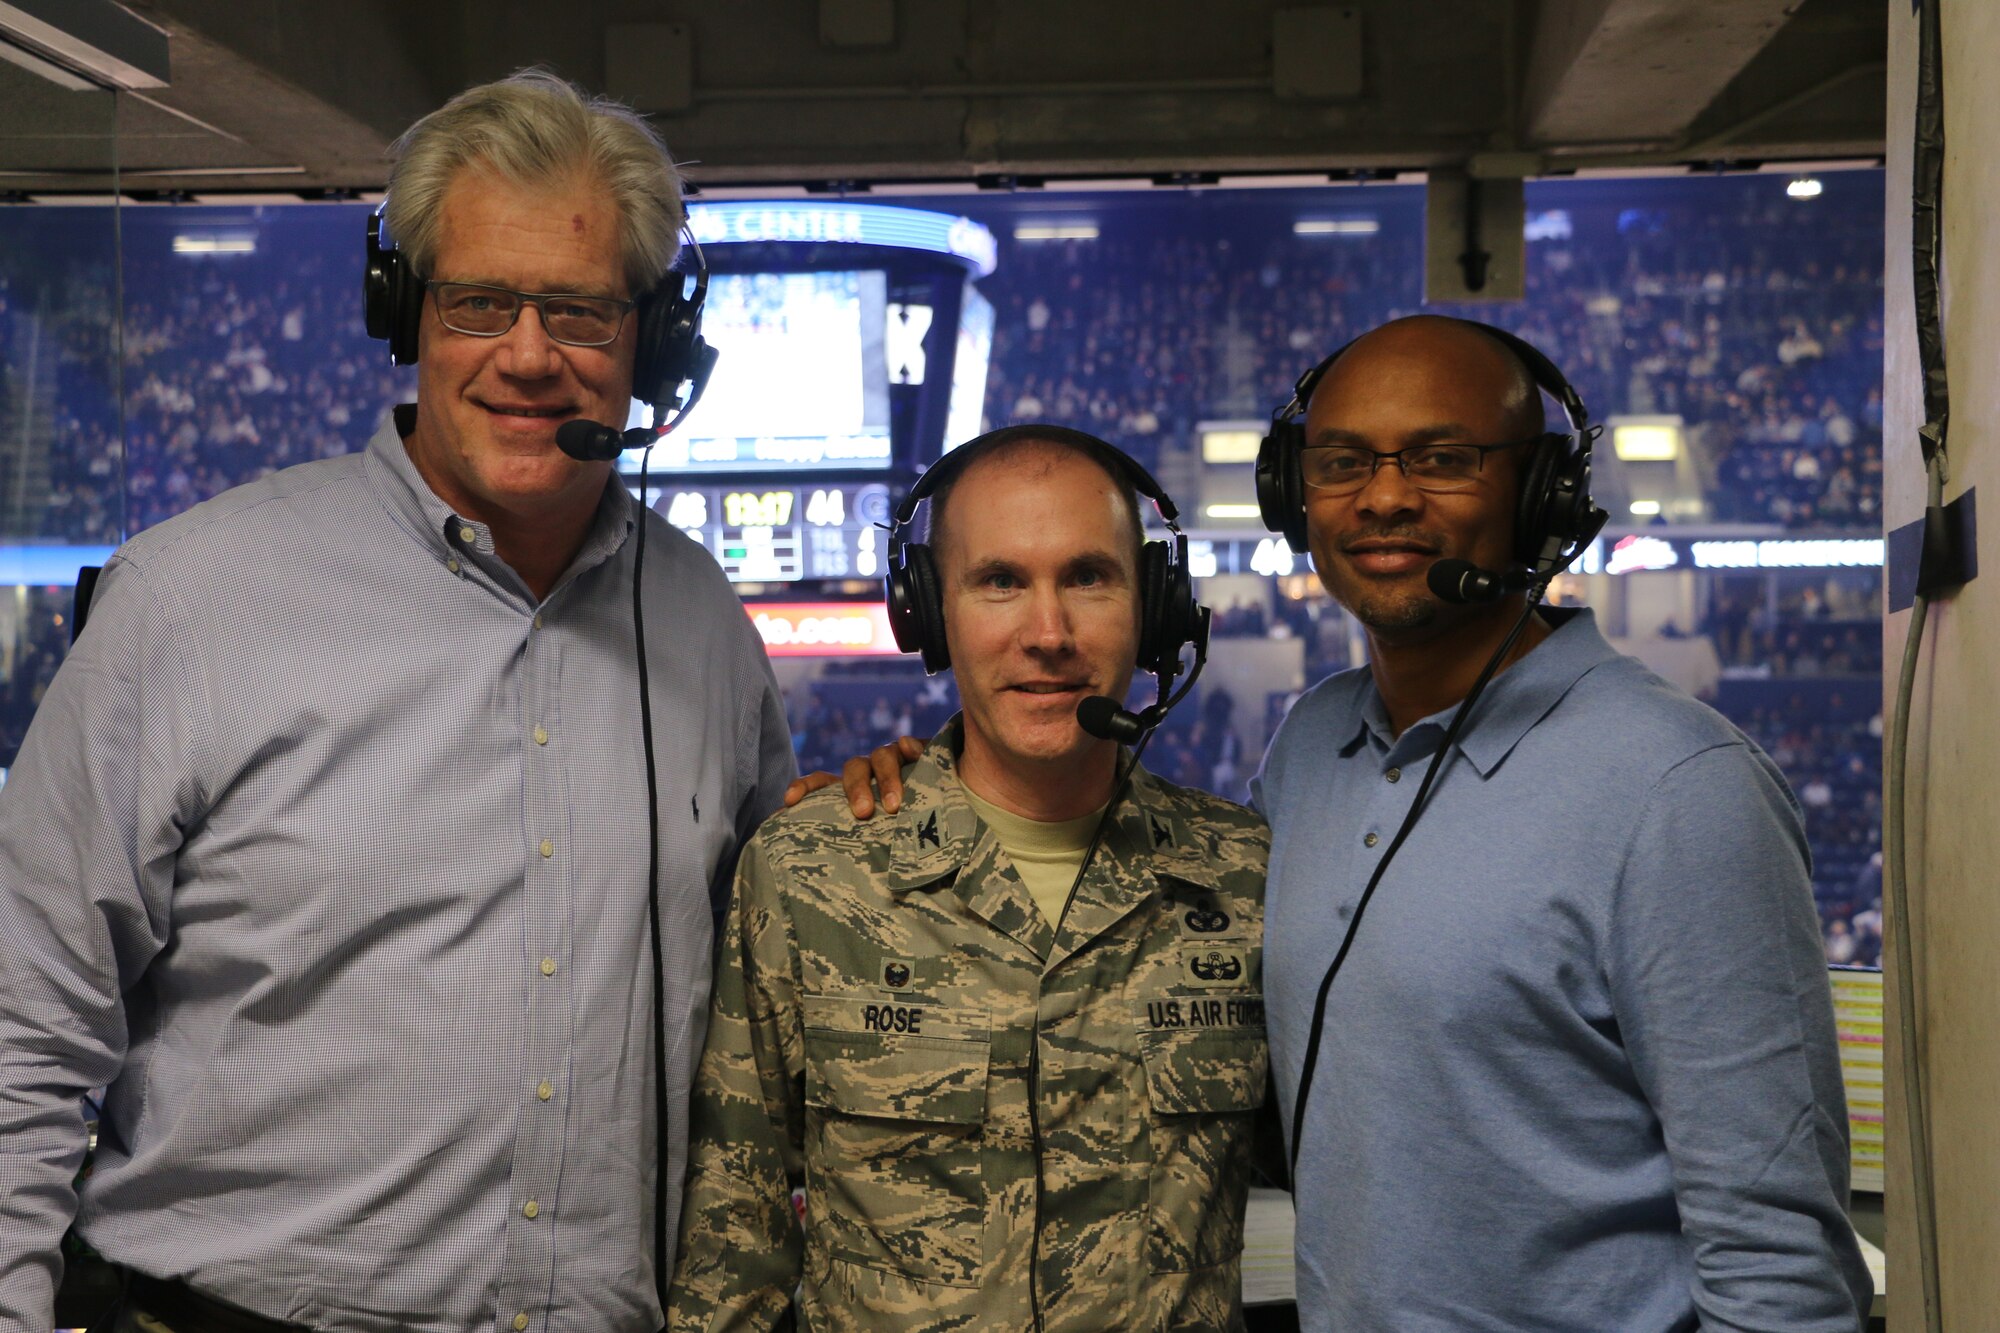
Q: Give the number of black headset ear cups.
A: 6